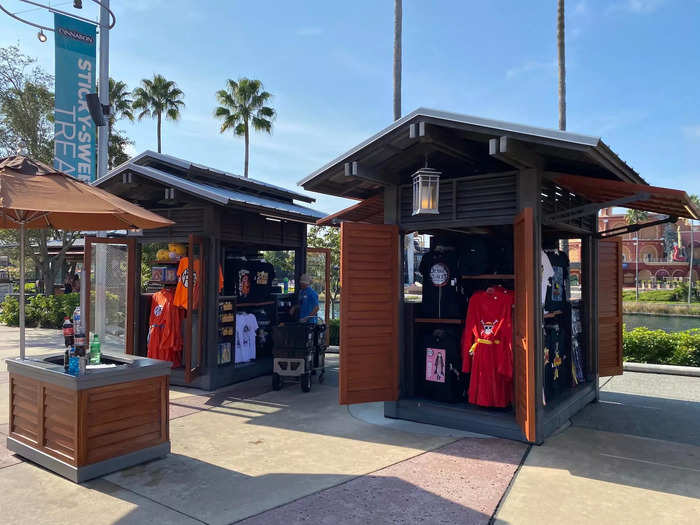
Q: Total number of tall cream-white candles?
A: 1